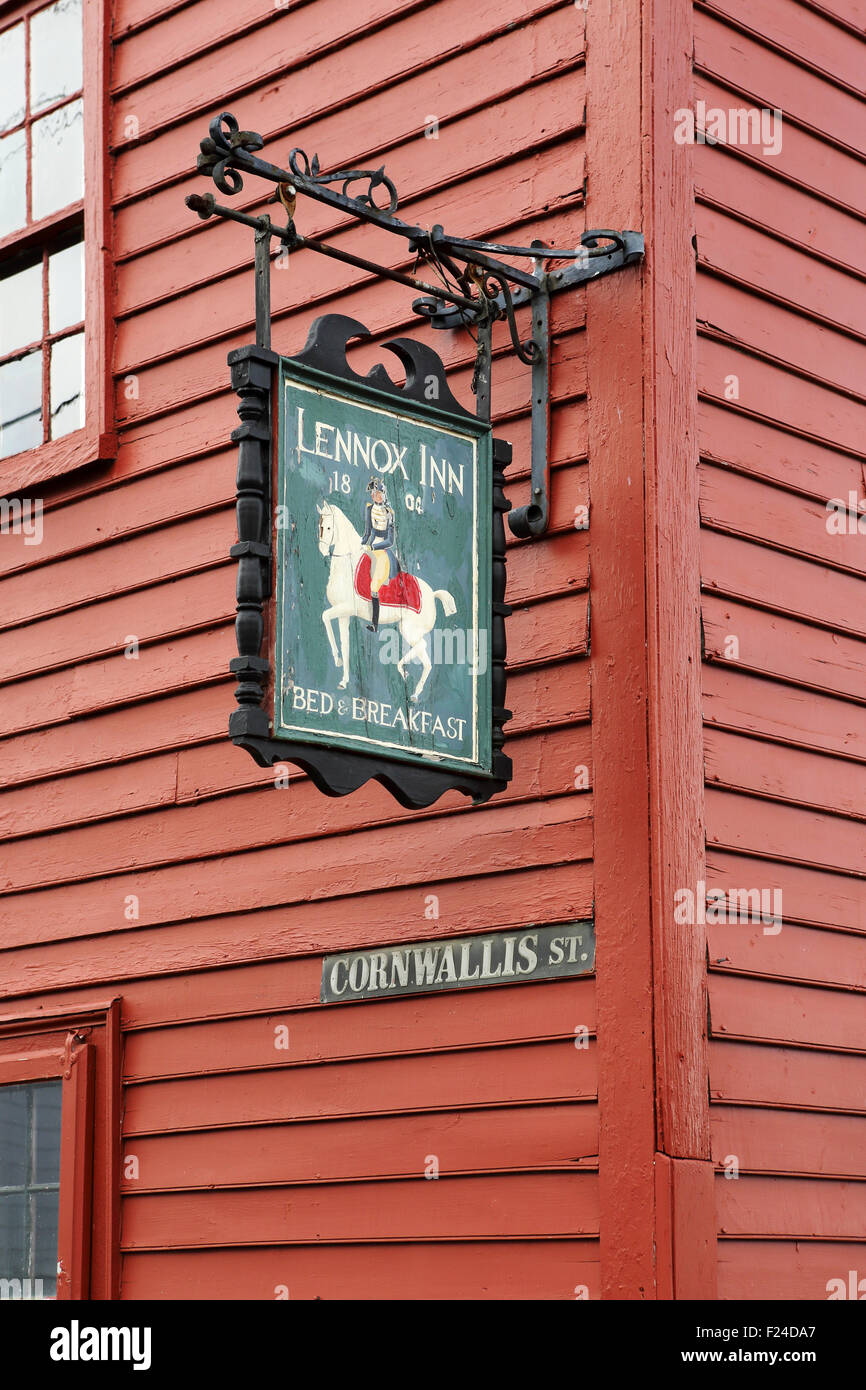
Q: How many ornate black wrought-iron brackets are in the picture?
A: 1